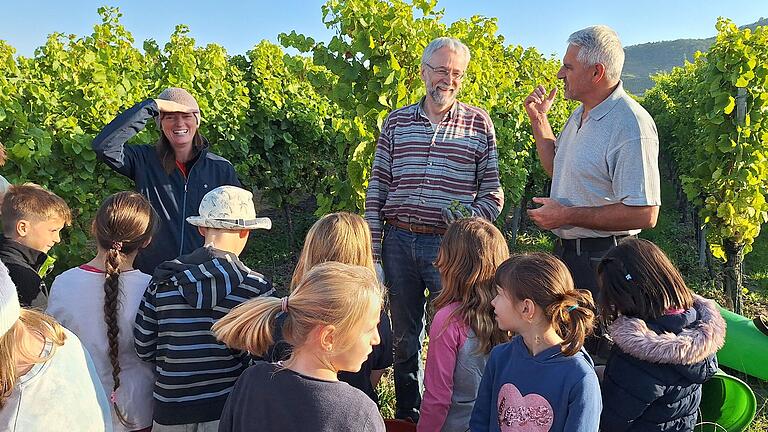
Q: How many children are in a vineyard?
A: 9